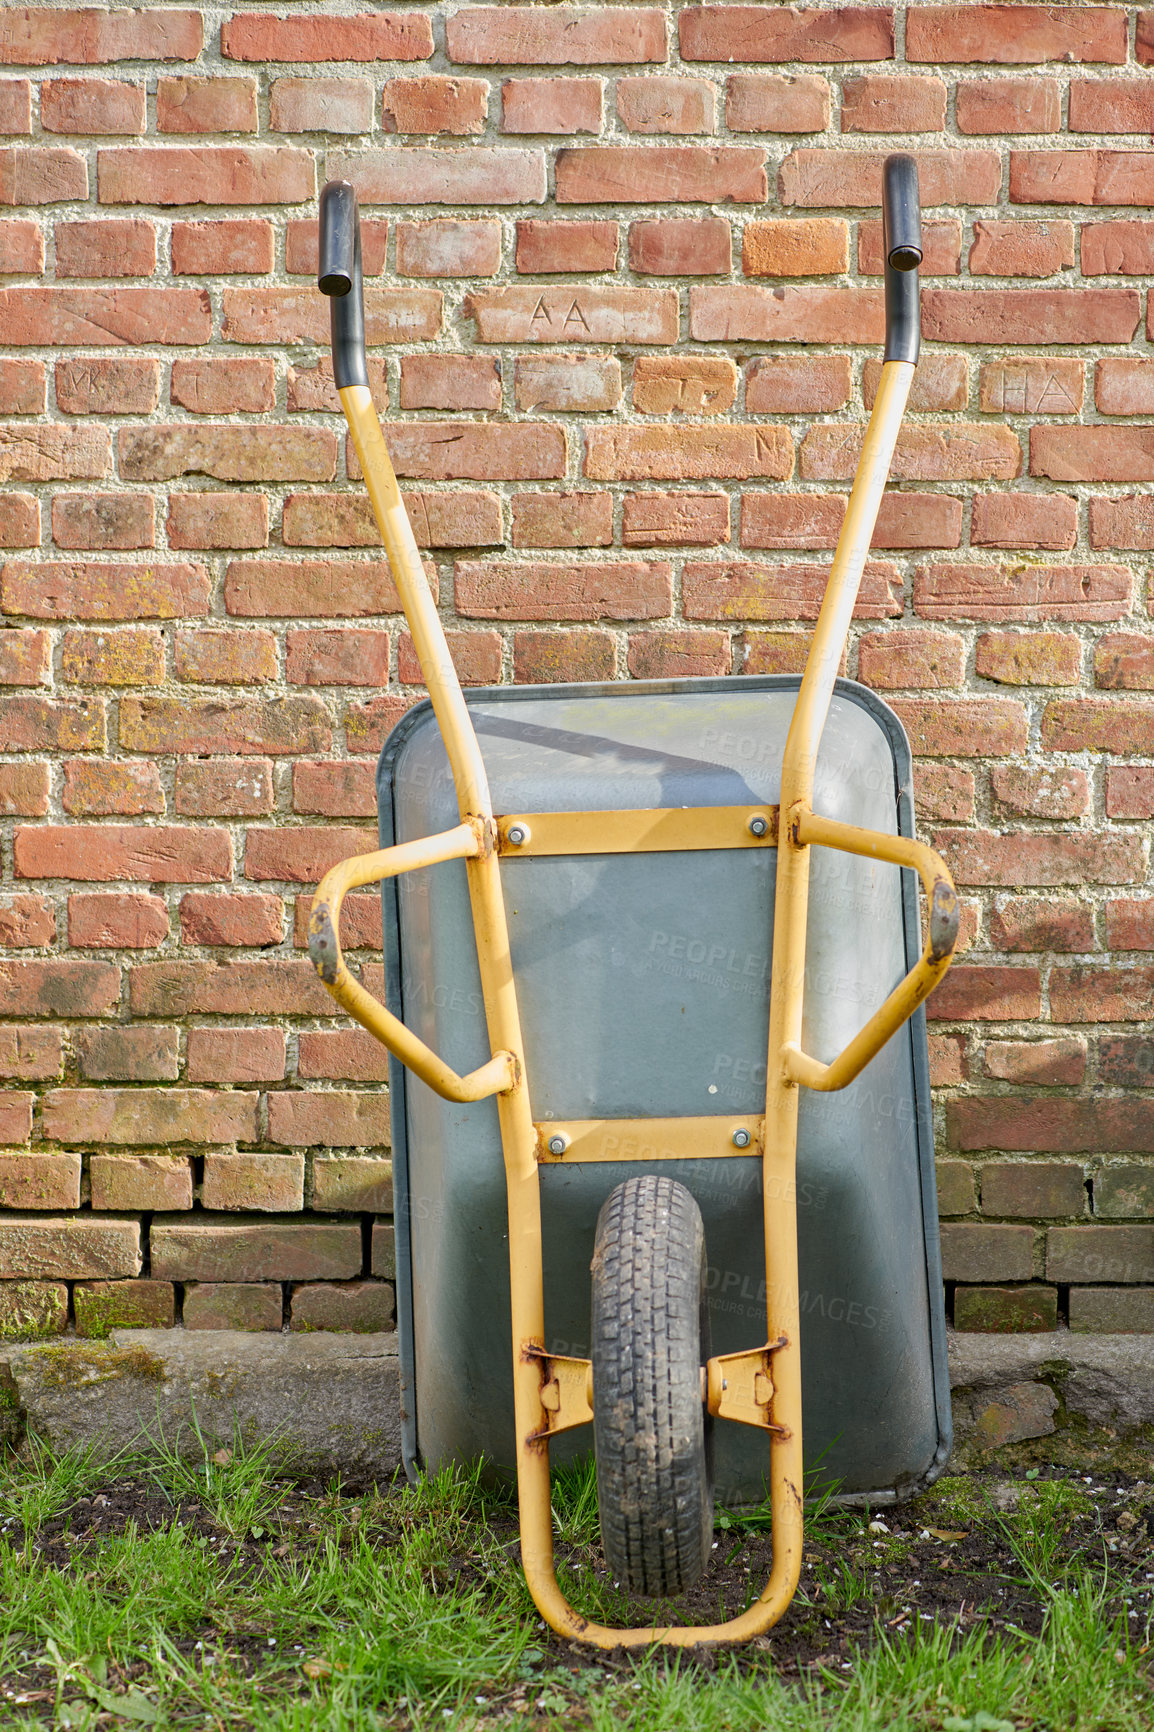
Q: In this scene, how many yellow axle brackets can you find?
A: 2